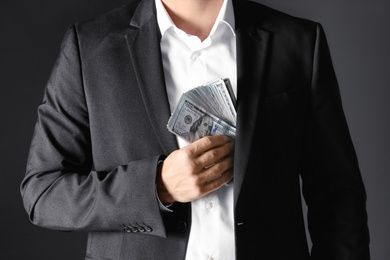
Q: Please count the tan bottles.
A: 0